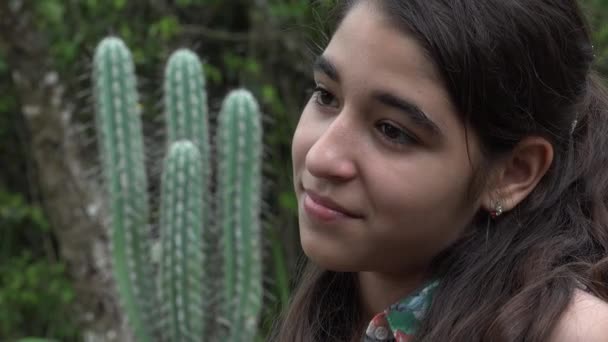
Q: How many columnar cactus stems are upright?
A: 4